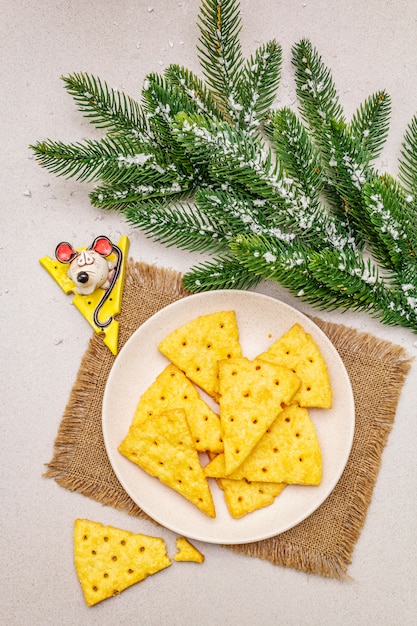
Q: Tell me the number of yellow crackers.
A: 8